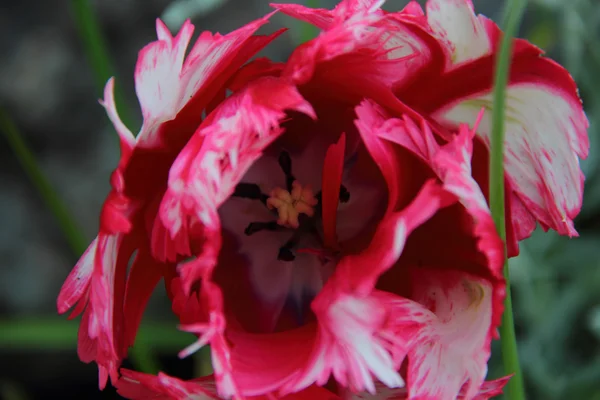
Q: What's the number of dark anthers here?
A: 5